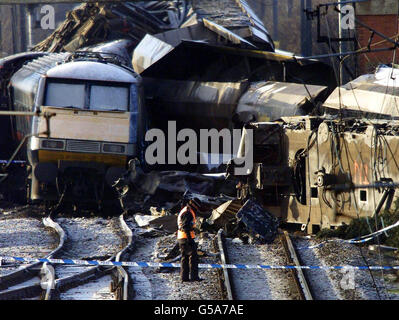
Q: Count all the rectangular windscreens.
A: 2